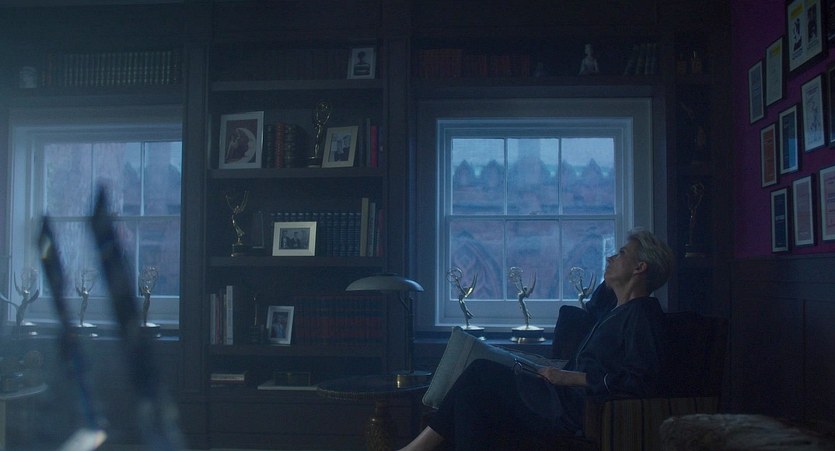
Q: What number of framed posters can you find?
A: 11